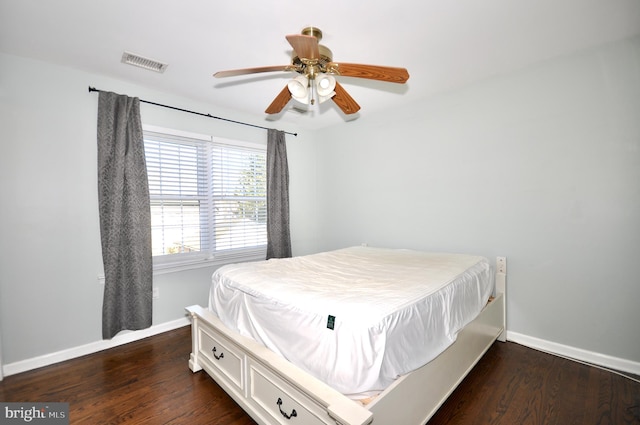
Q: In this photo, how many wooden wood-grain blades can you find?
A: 5